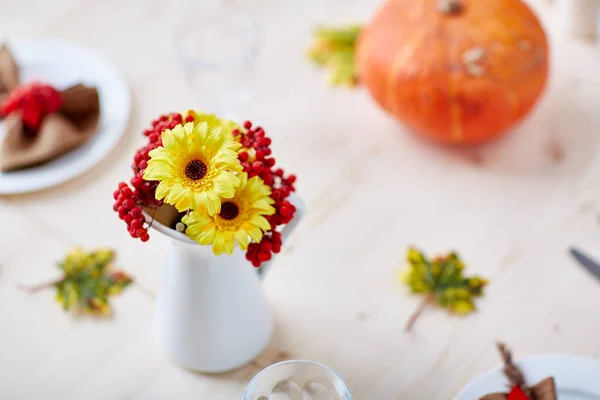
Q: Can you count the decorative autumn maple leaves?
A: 3